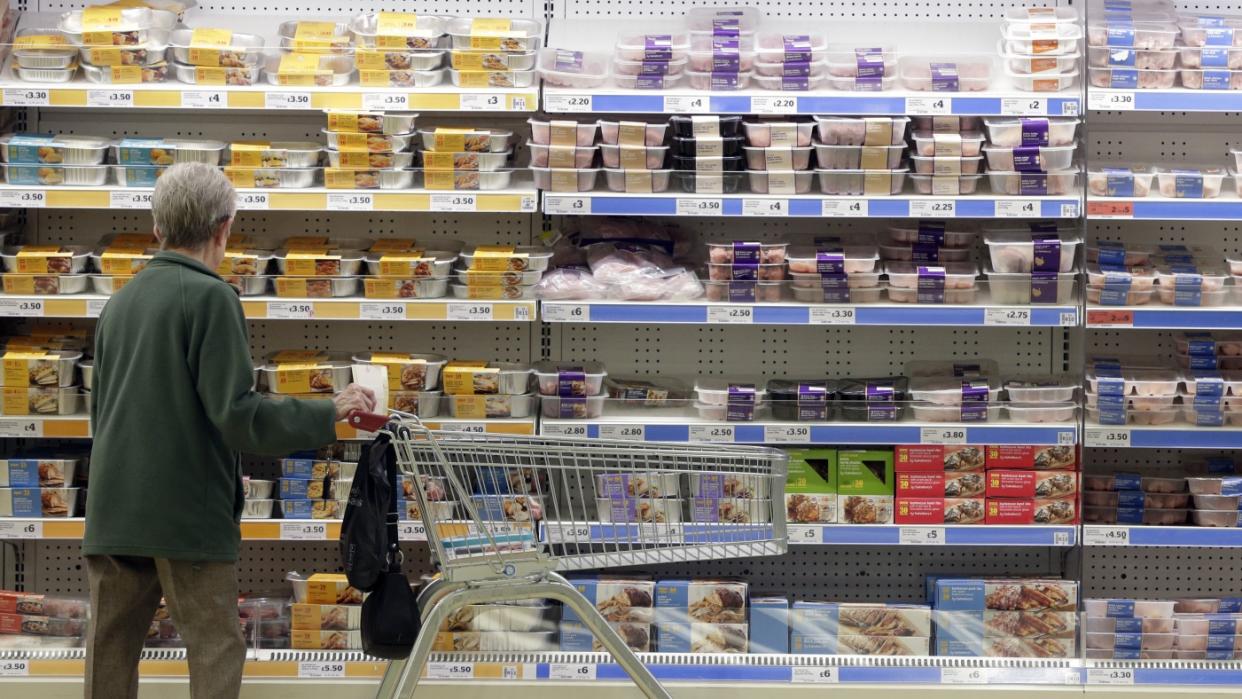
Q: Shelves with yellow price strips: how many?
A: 6